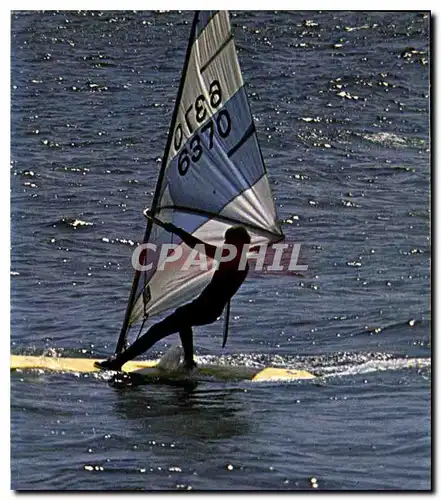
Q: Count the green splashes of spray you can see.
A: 0